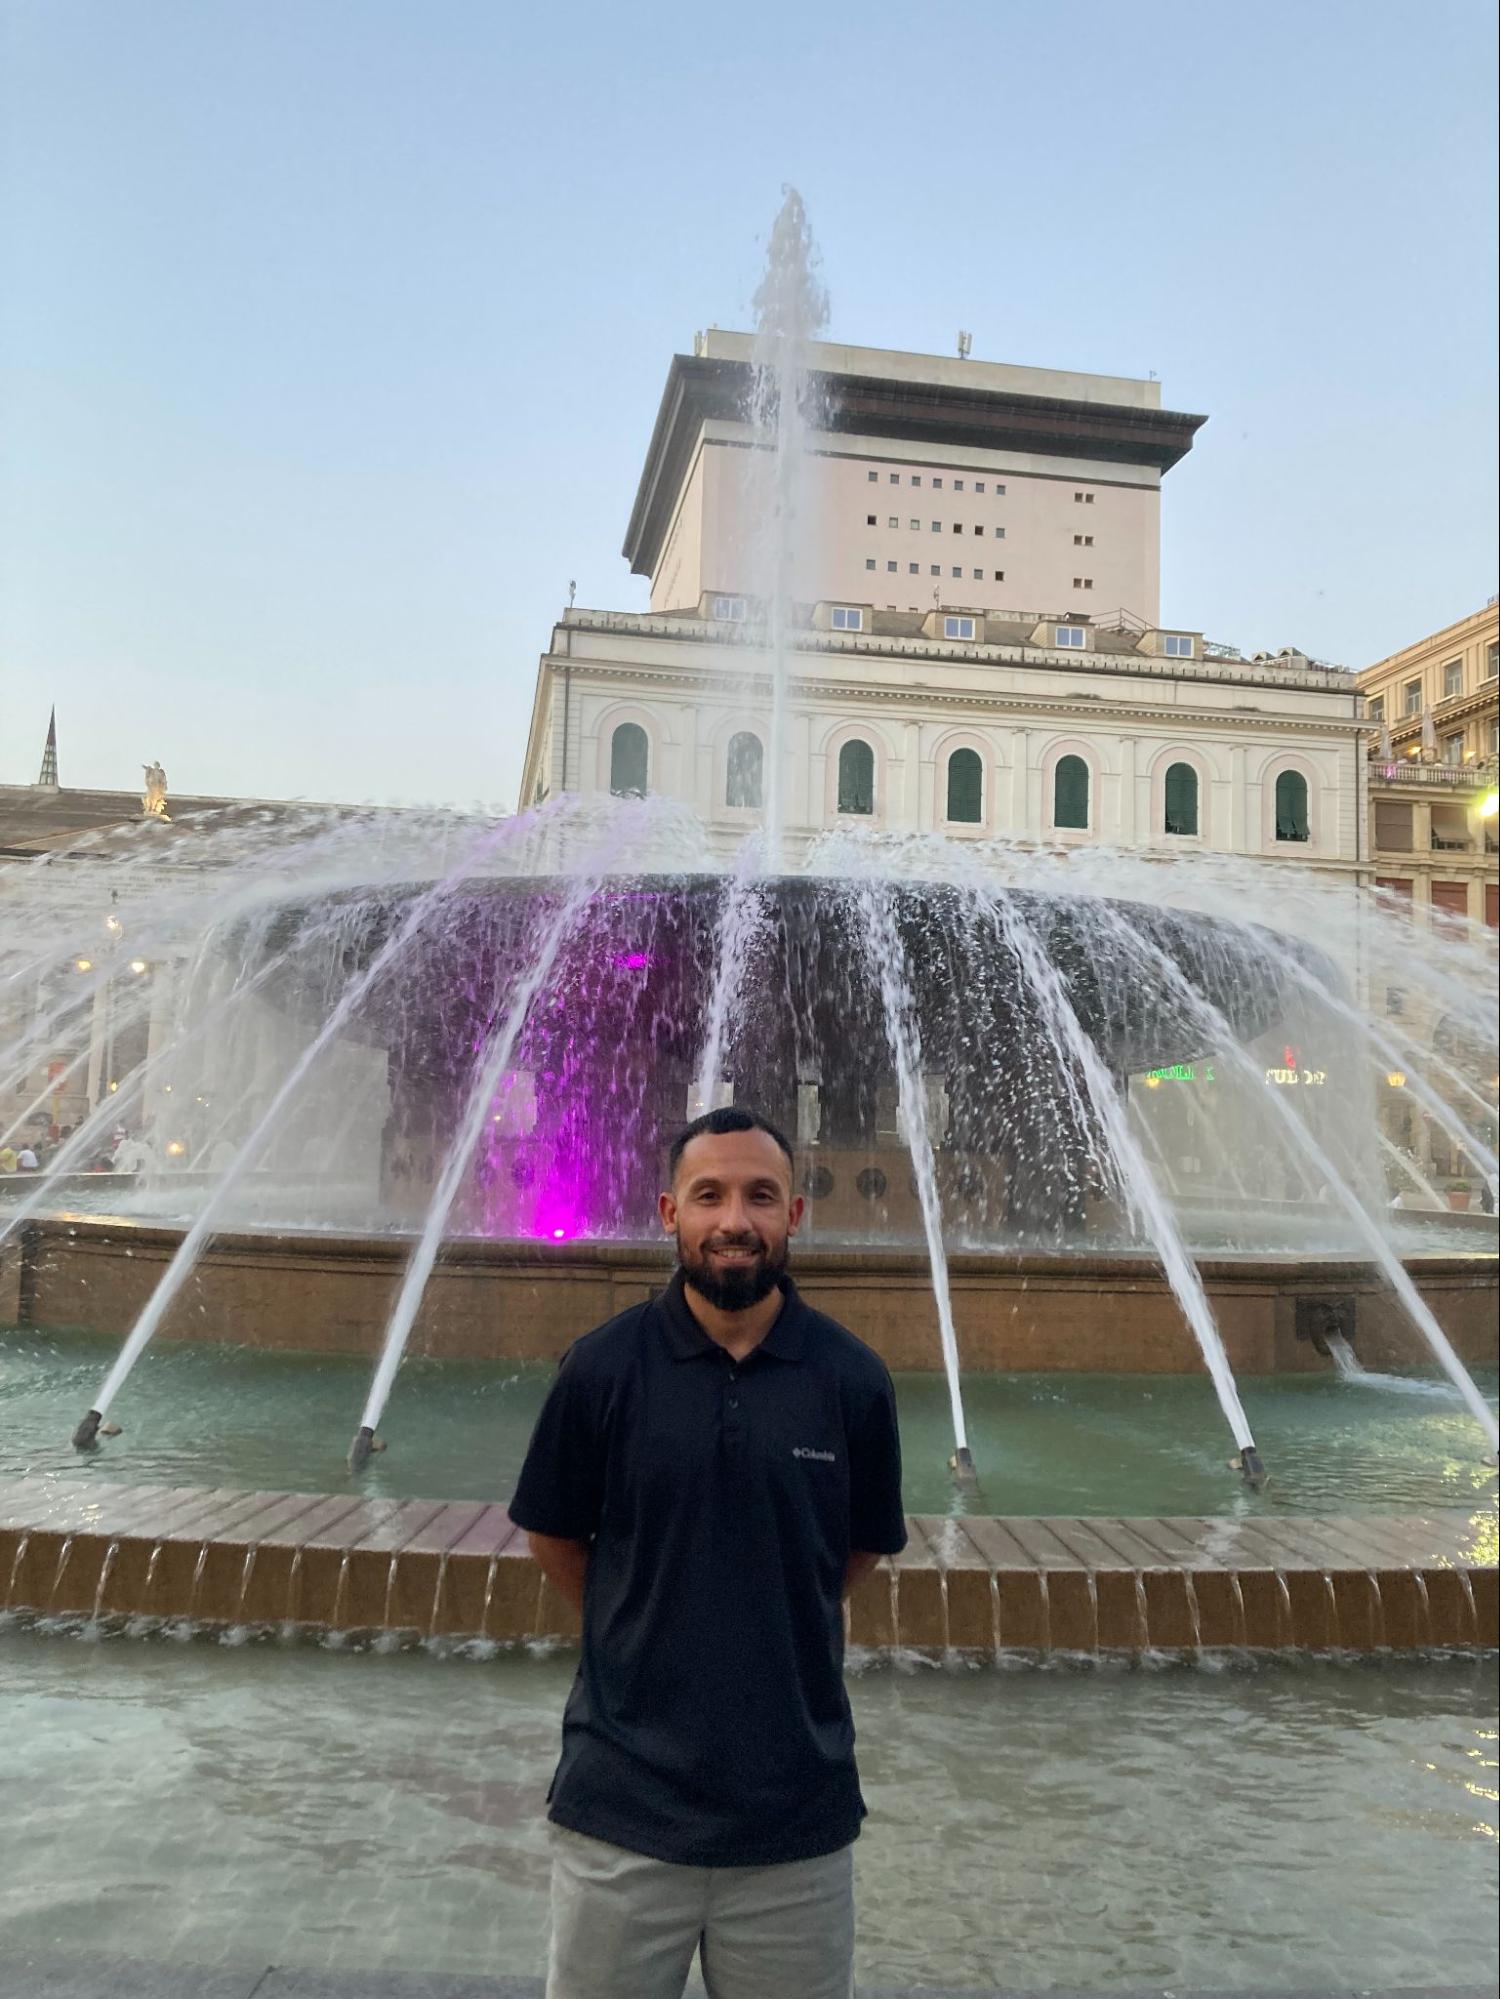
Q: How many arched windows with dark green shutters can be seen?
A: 7